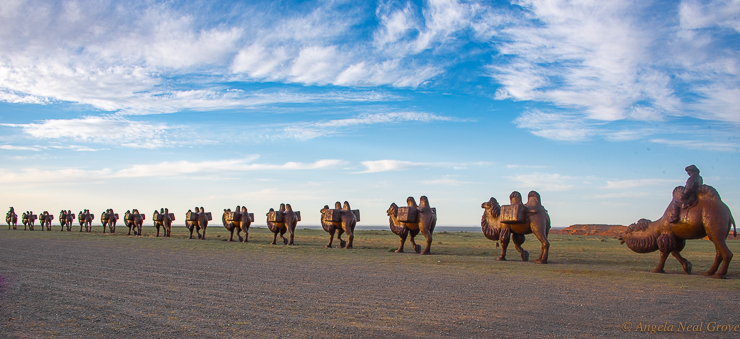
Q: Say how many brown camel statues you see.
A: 15